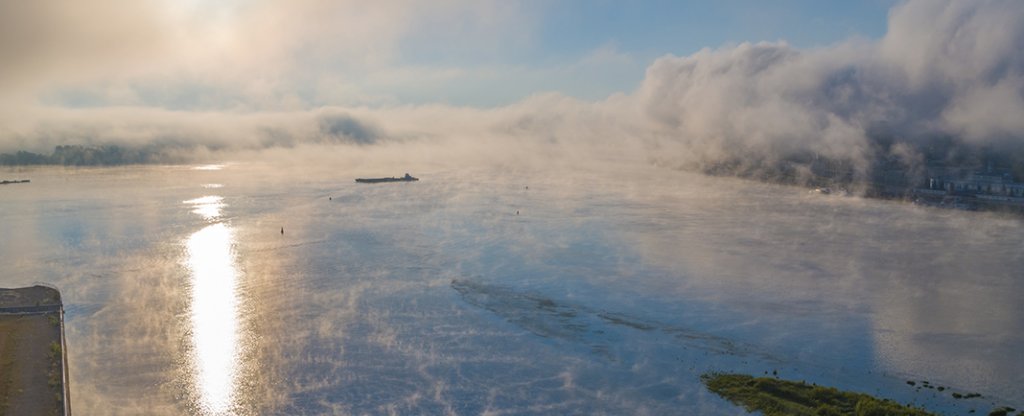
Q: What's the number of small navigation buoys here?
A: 4